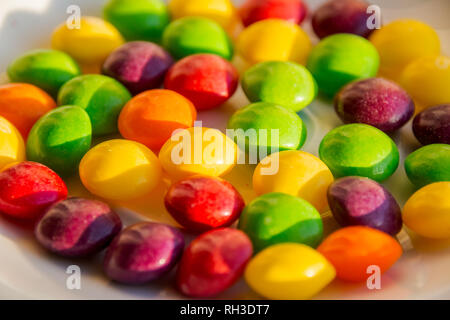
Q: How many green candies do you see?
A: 11